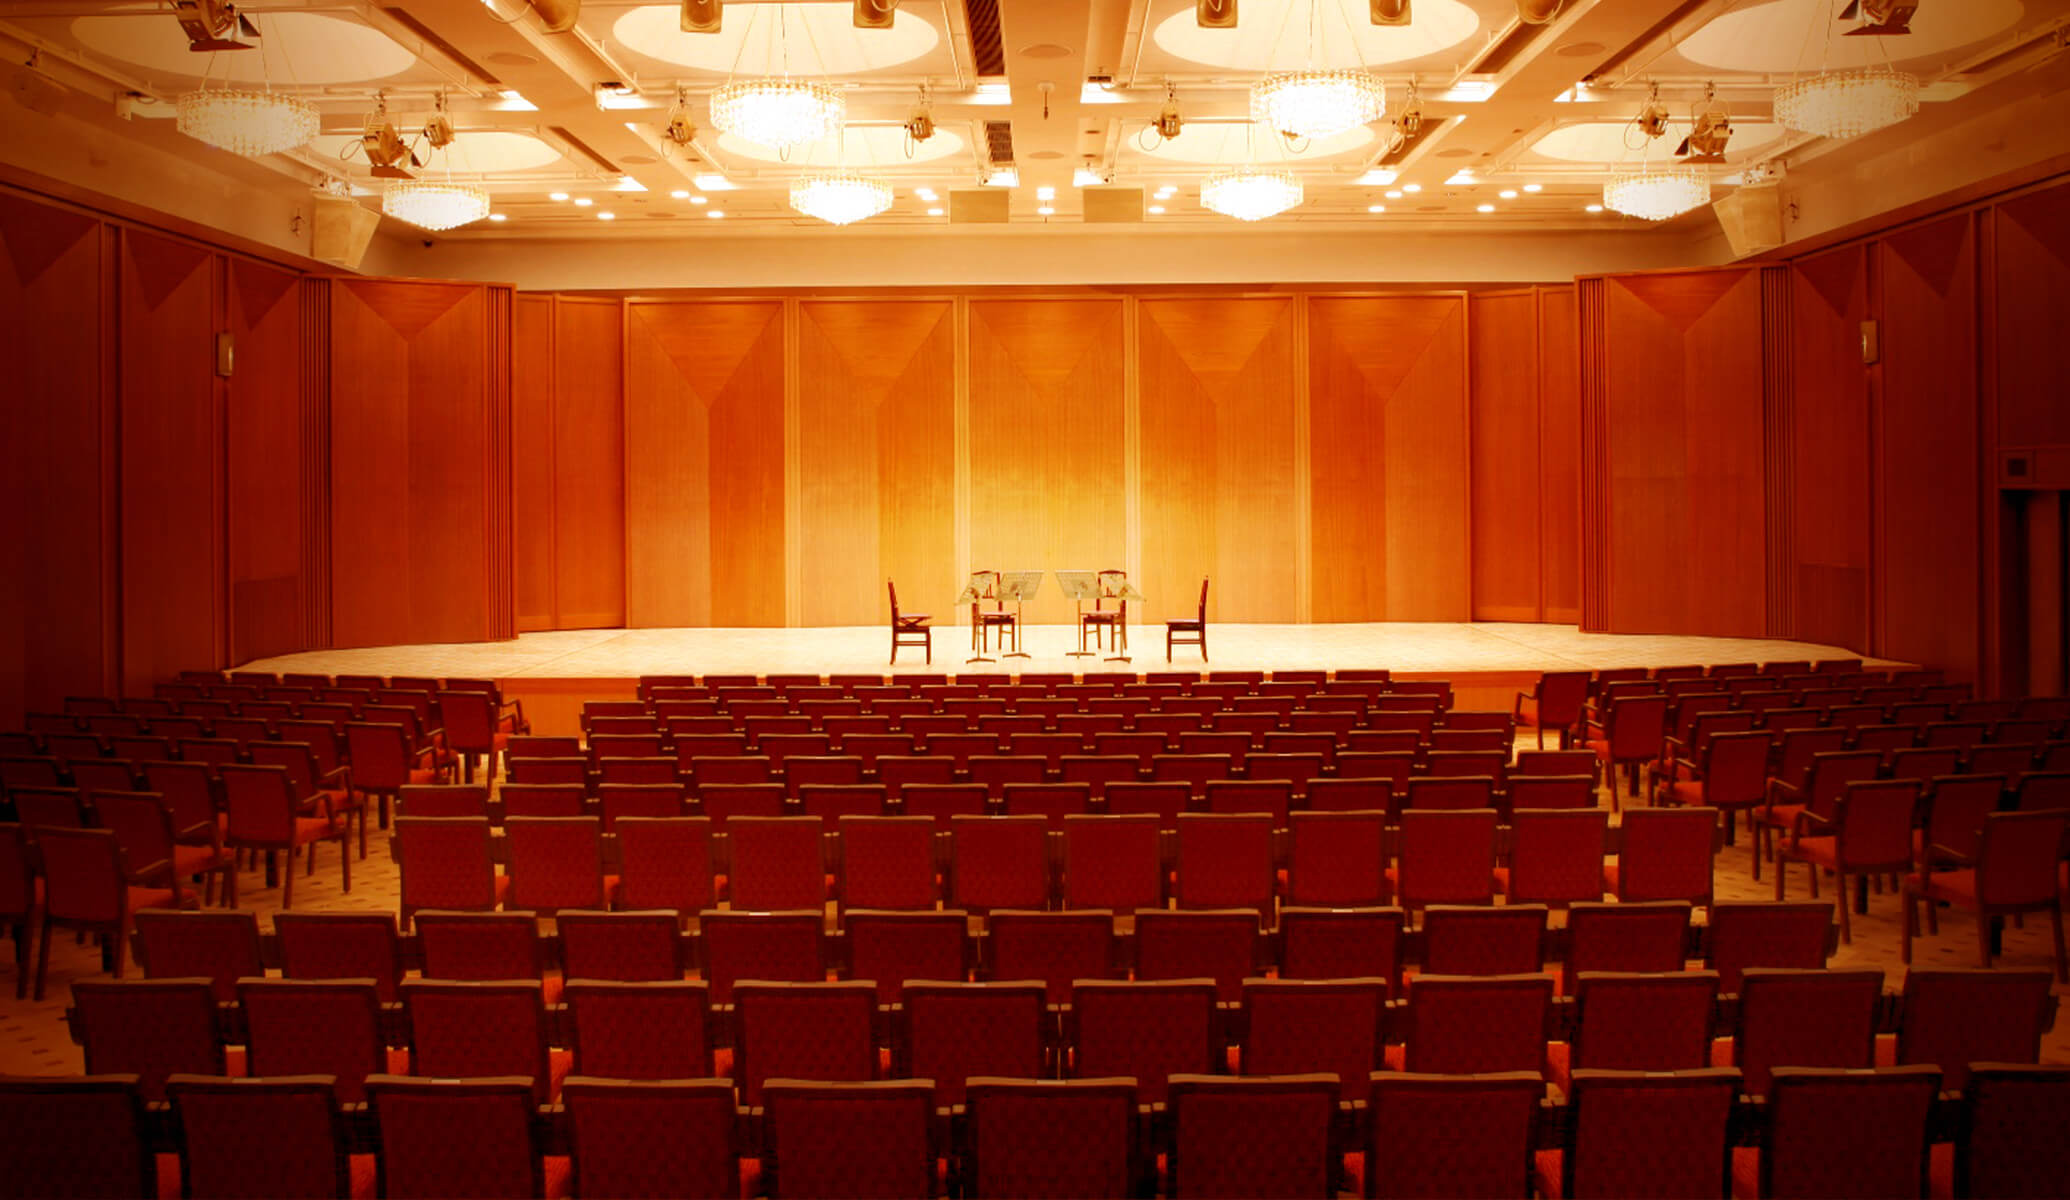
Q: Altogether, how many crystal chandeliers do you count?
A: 8